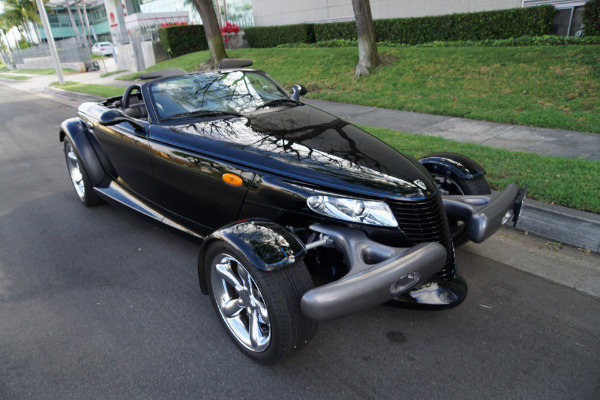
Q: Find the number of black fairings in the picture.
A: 3